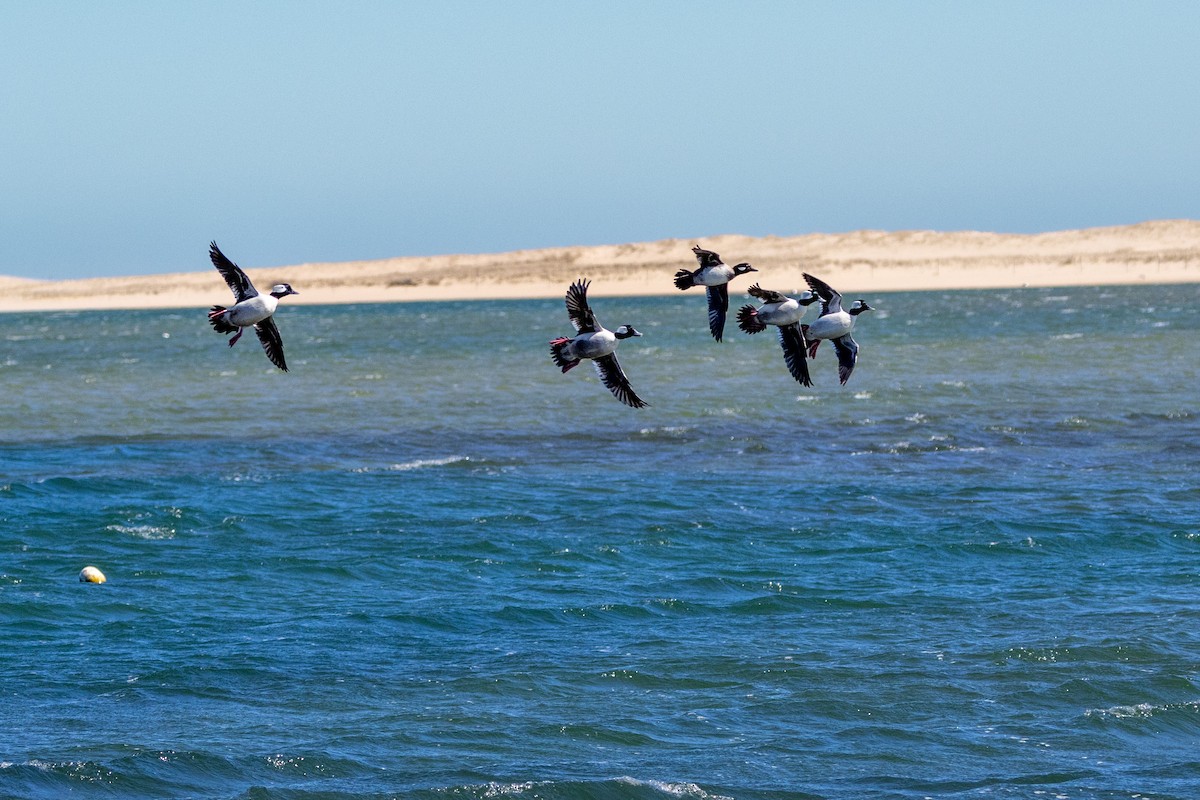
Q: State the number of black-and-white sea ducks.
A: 5